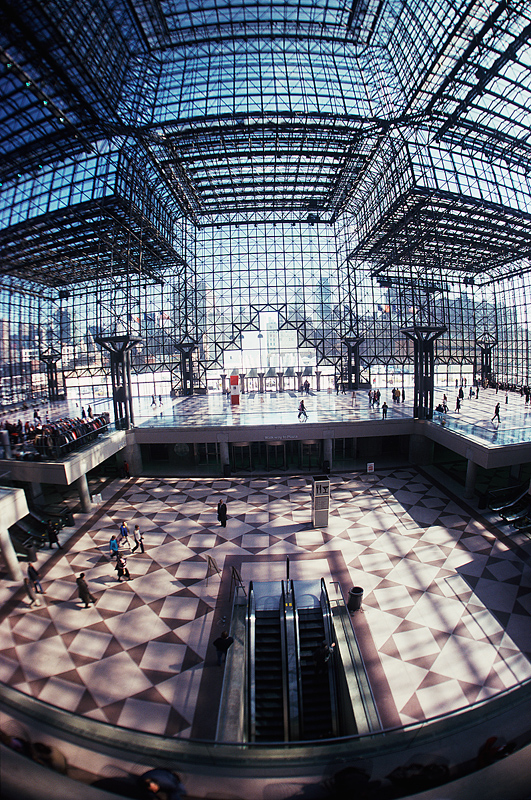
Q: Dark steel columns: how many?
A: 6